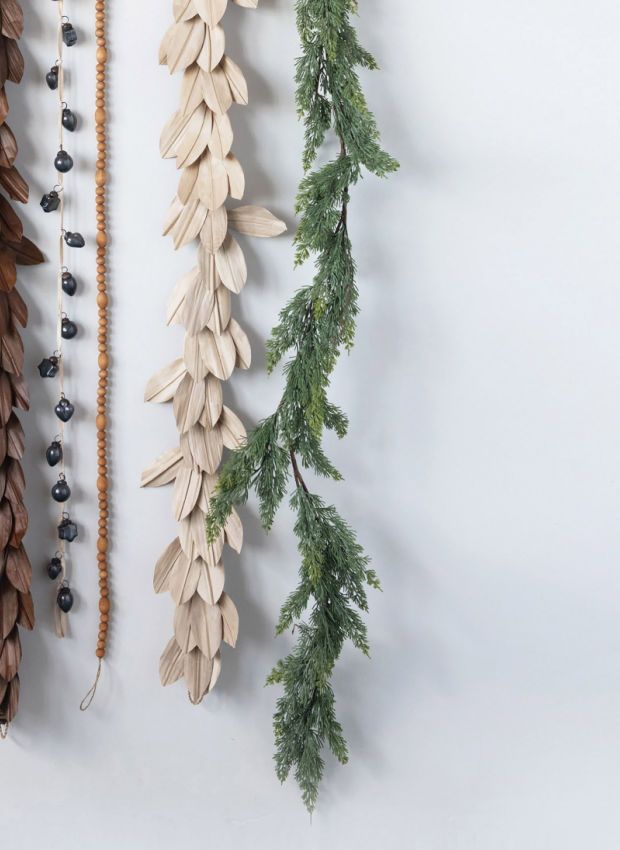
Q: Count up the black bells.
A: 15